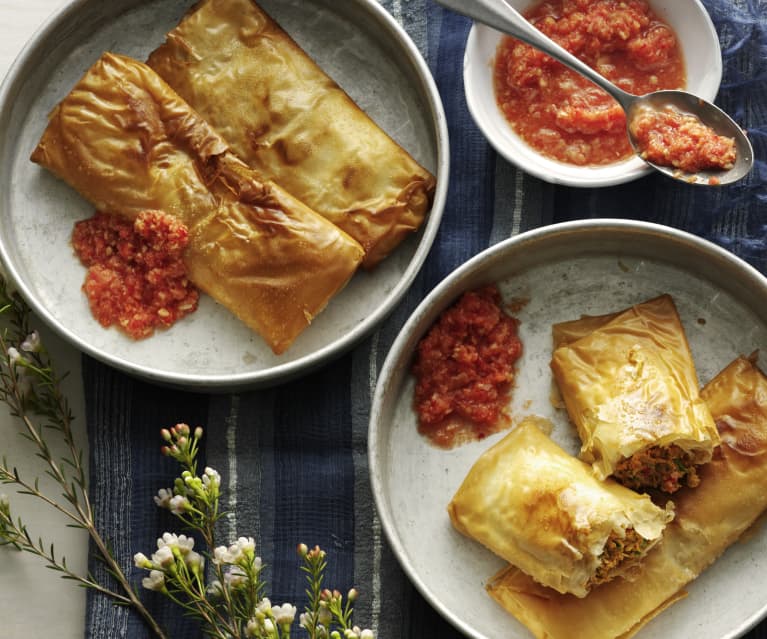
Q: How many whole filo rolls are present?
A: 3